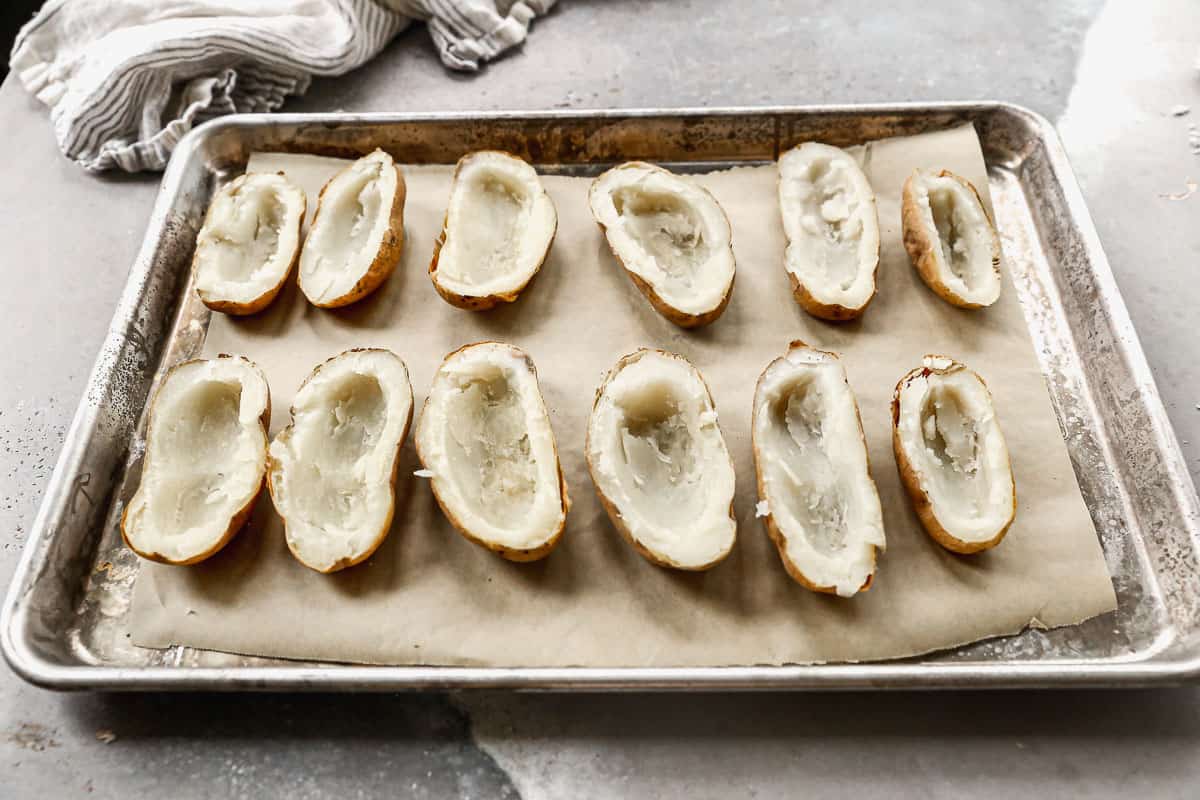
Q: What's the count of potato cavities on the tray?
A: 12